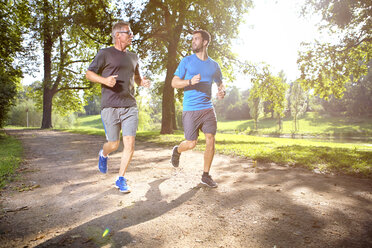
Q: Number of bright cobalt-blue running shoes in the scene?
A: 2